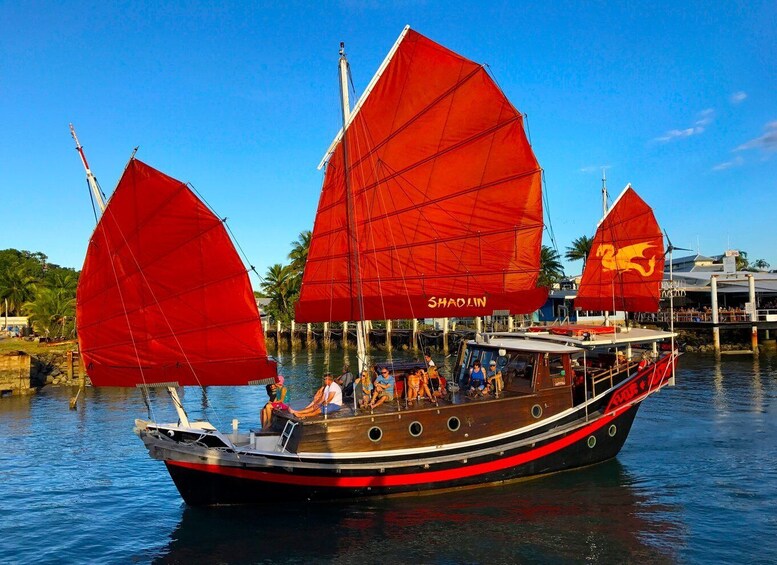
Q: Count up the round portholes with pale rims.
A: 6